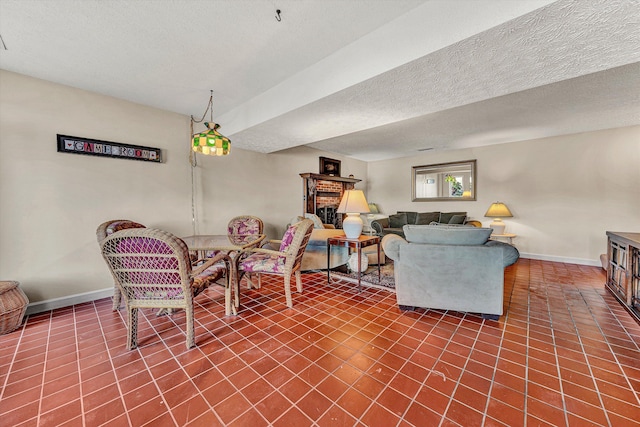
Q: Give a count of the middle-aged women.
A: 0